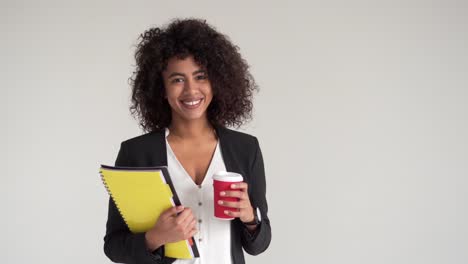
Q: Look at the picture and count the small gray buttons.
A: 4